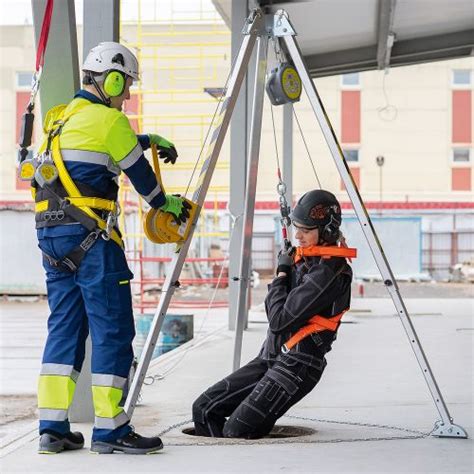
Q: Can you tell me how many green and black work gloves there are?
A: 2